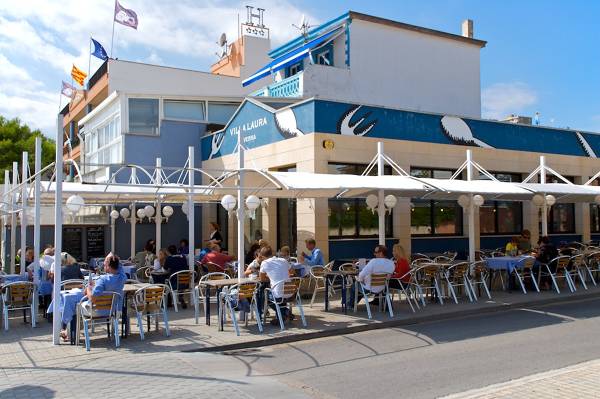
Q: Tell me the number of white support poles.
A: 13